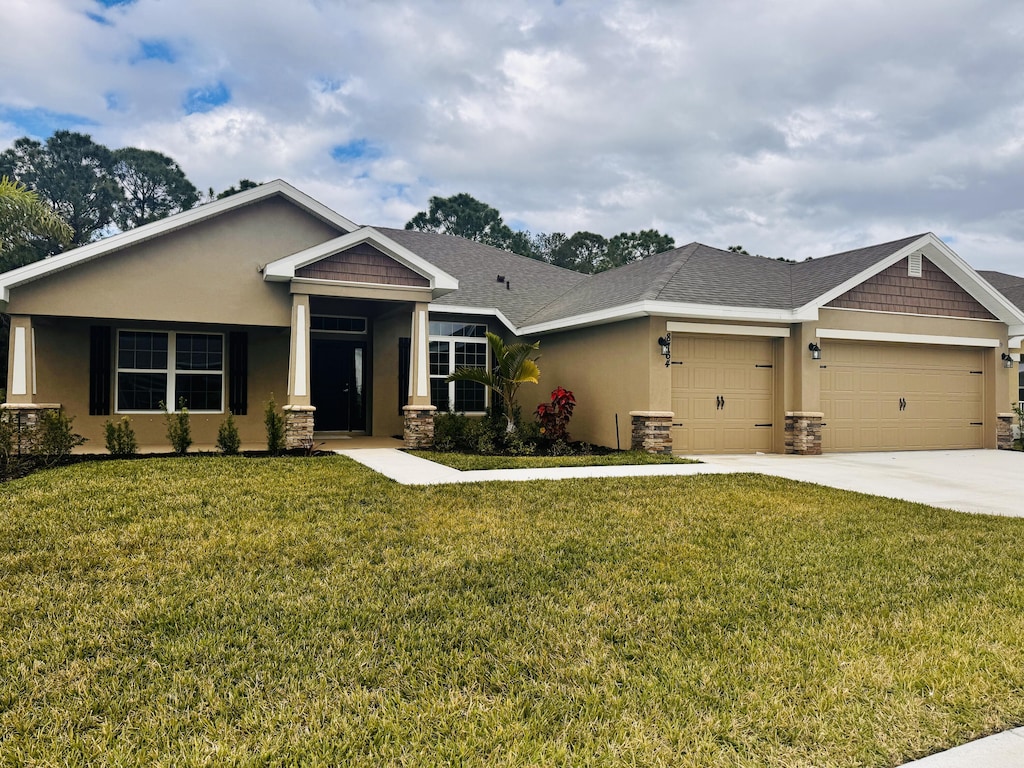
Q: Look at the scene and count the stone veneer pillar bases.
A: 6